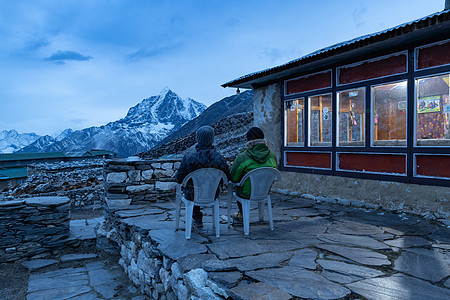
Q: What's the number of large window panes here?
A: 5